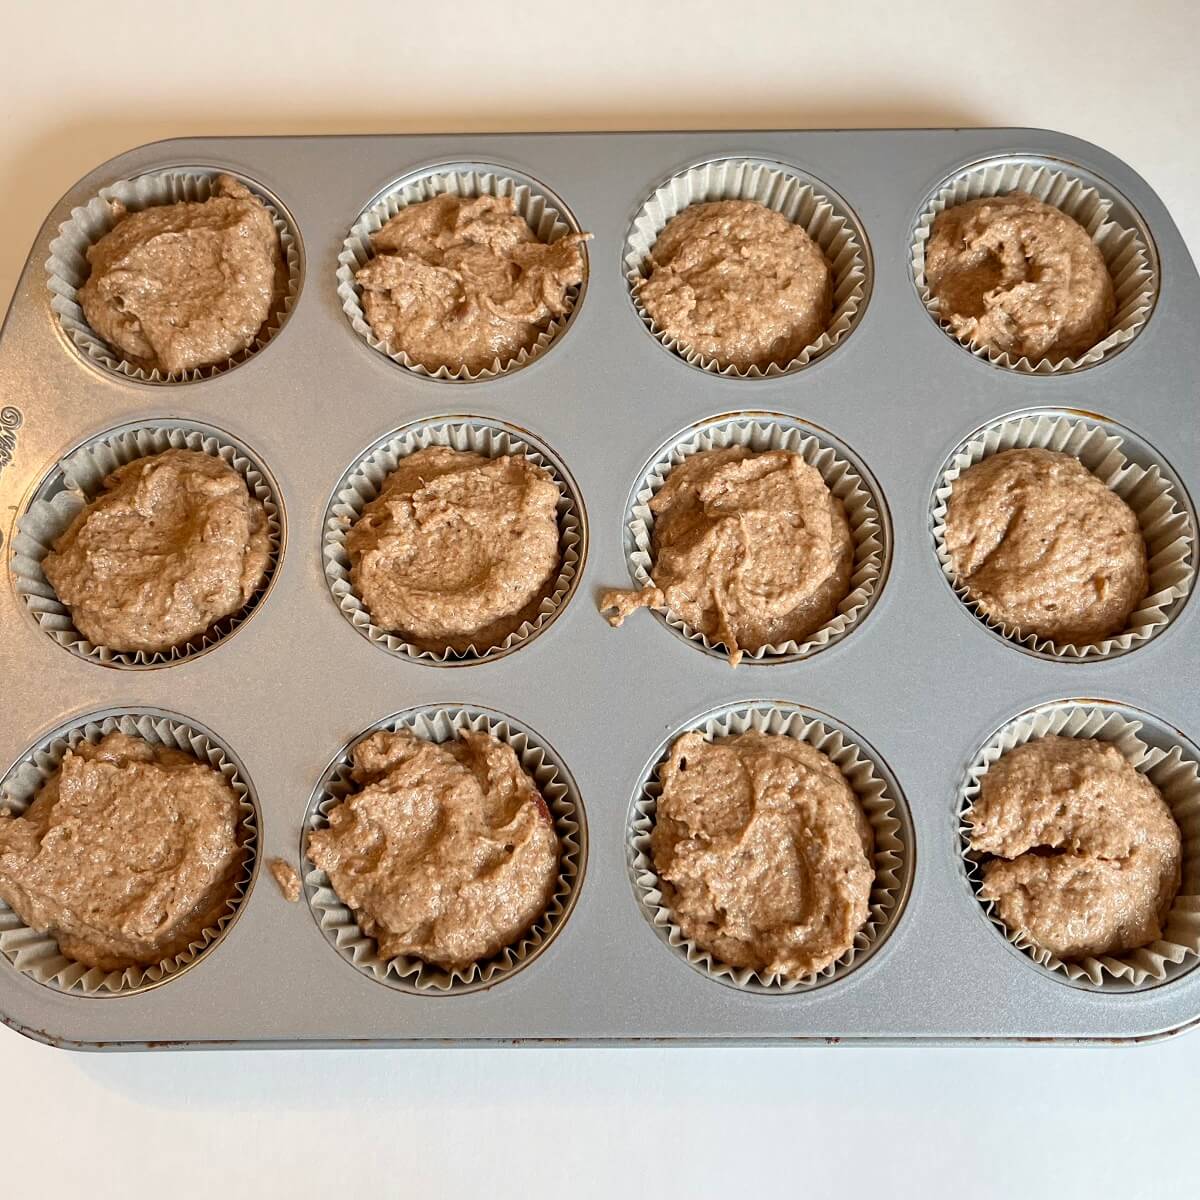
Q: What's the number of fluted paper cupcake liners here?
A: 12